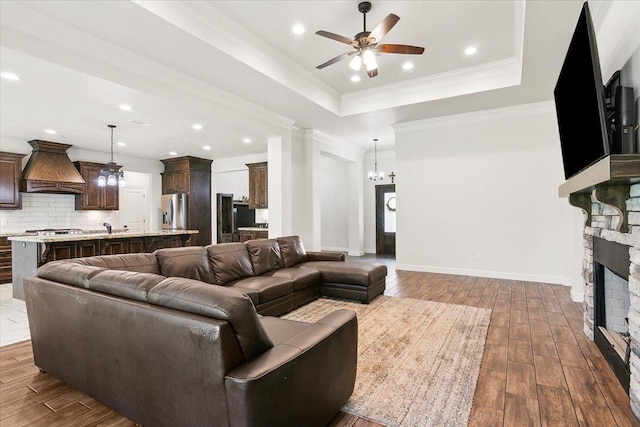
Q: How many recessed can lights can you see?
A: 12